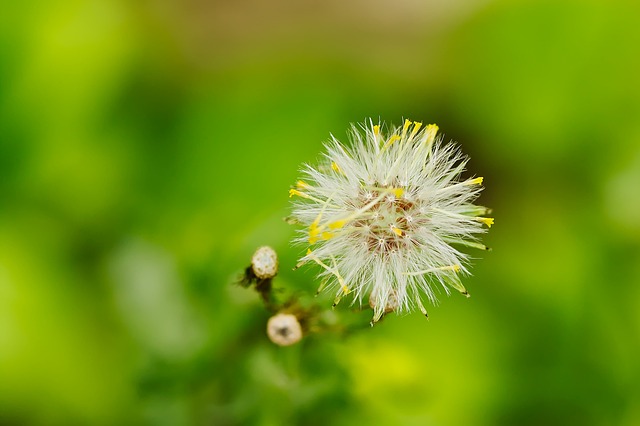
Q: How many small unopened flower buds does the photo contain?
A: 2